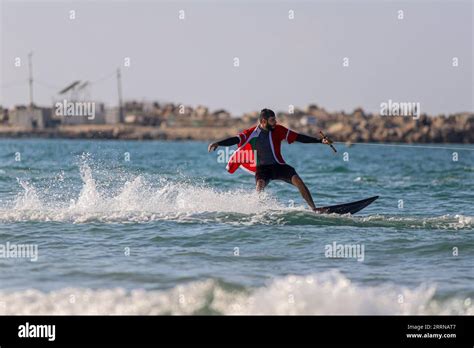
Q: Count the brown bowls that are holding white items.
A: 0